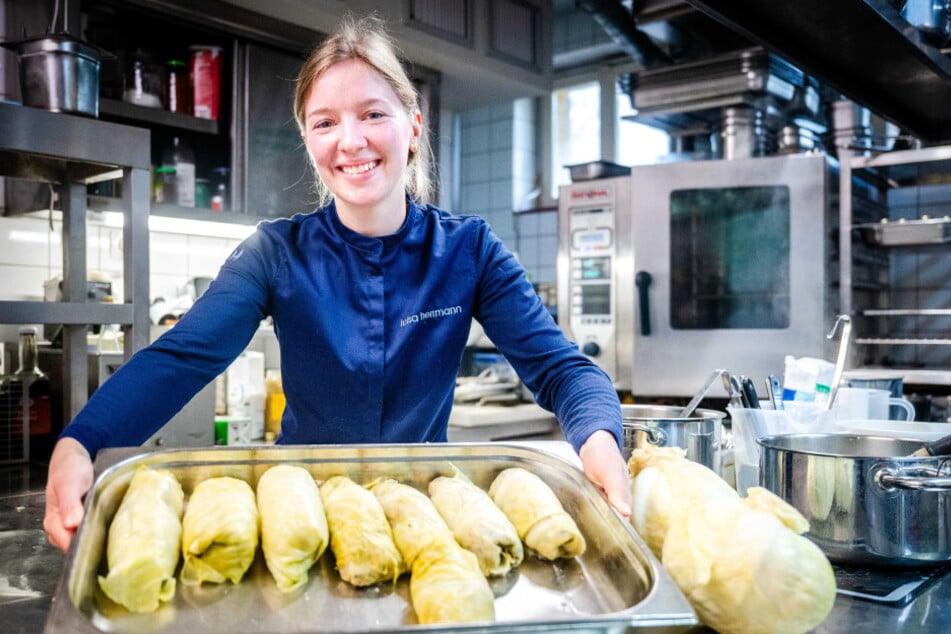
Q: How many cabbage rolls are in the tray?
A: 8